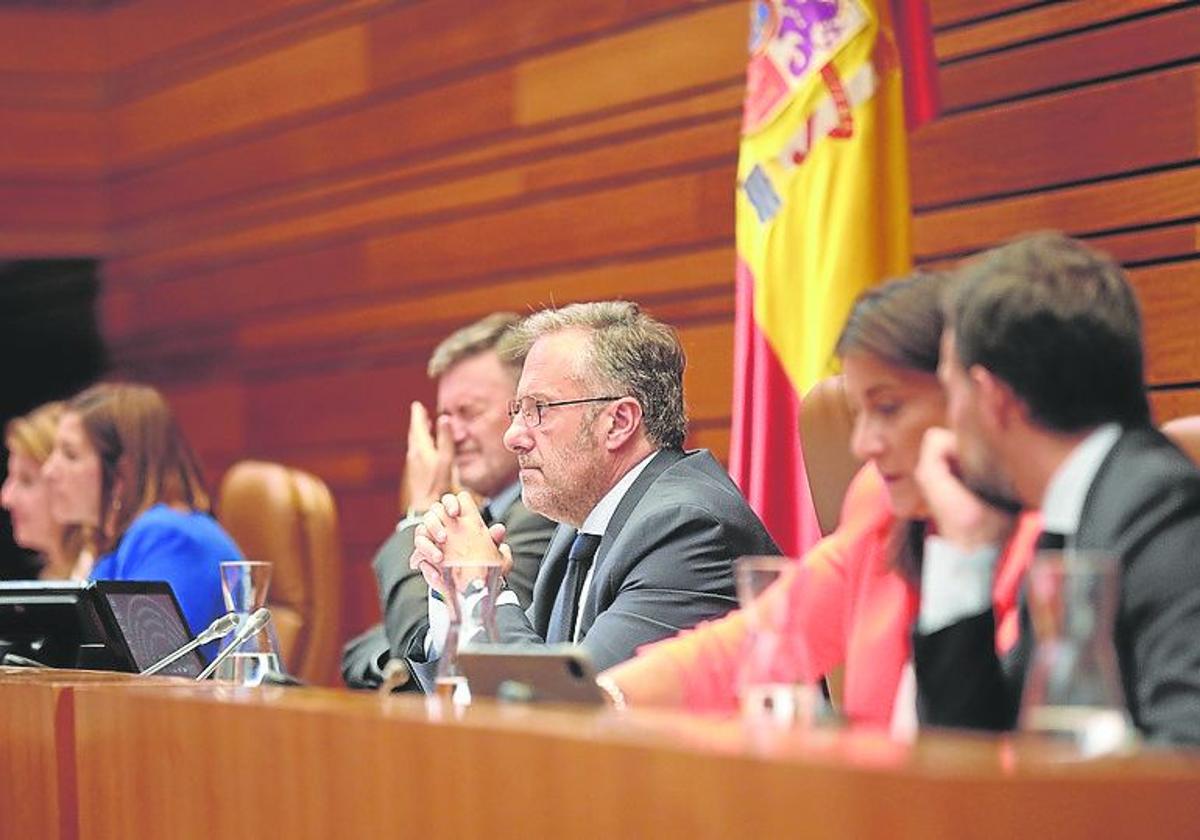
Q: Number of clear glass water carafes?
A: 4